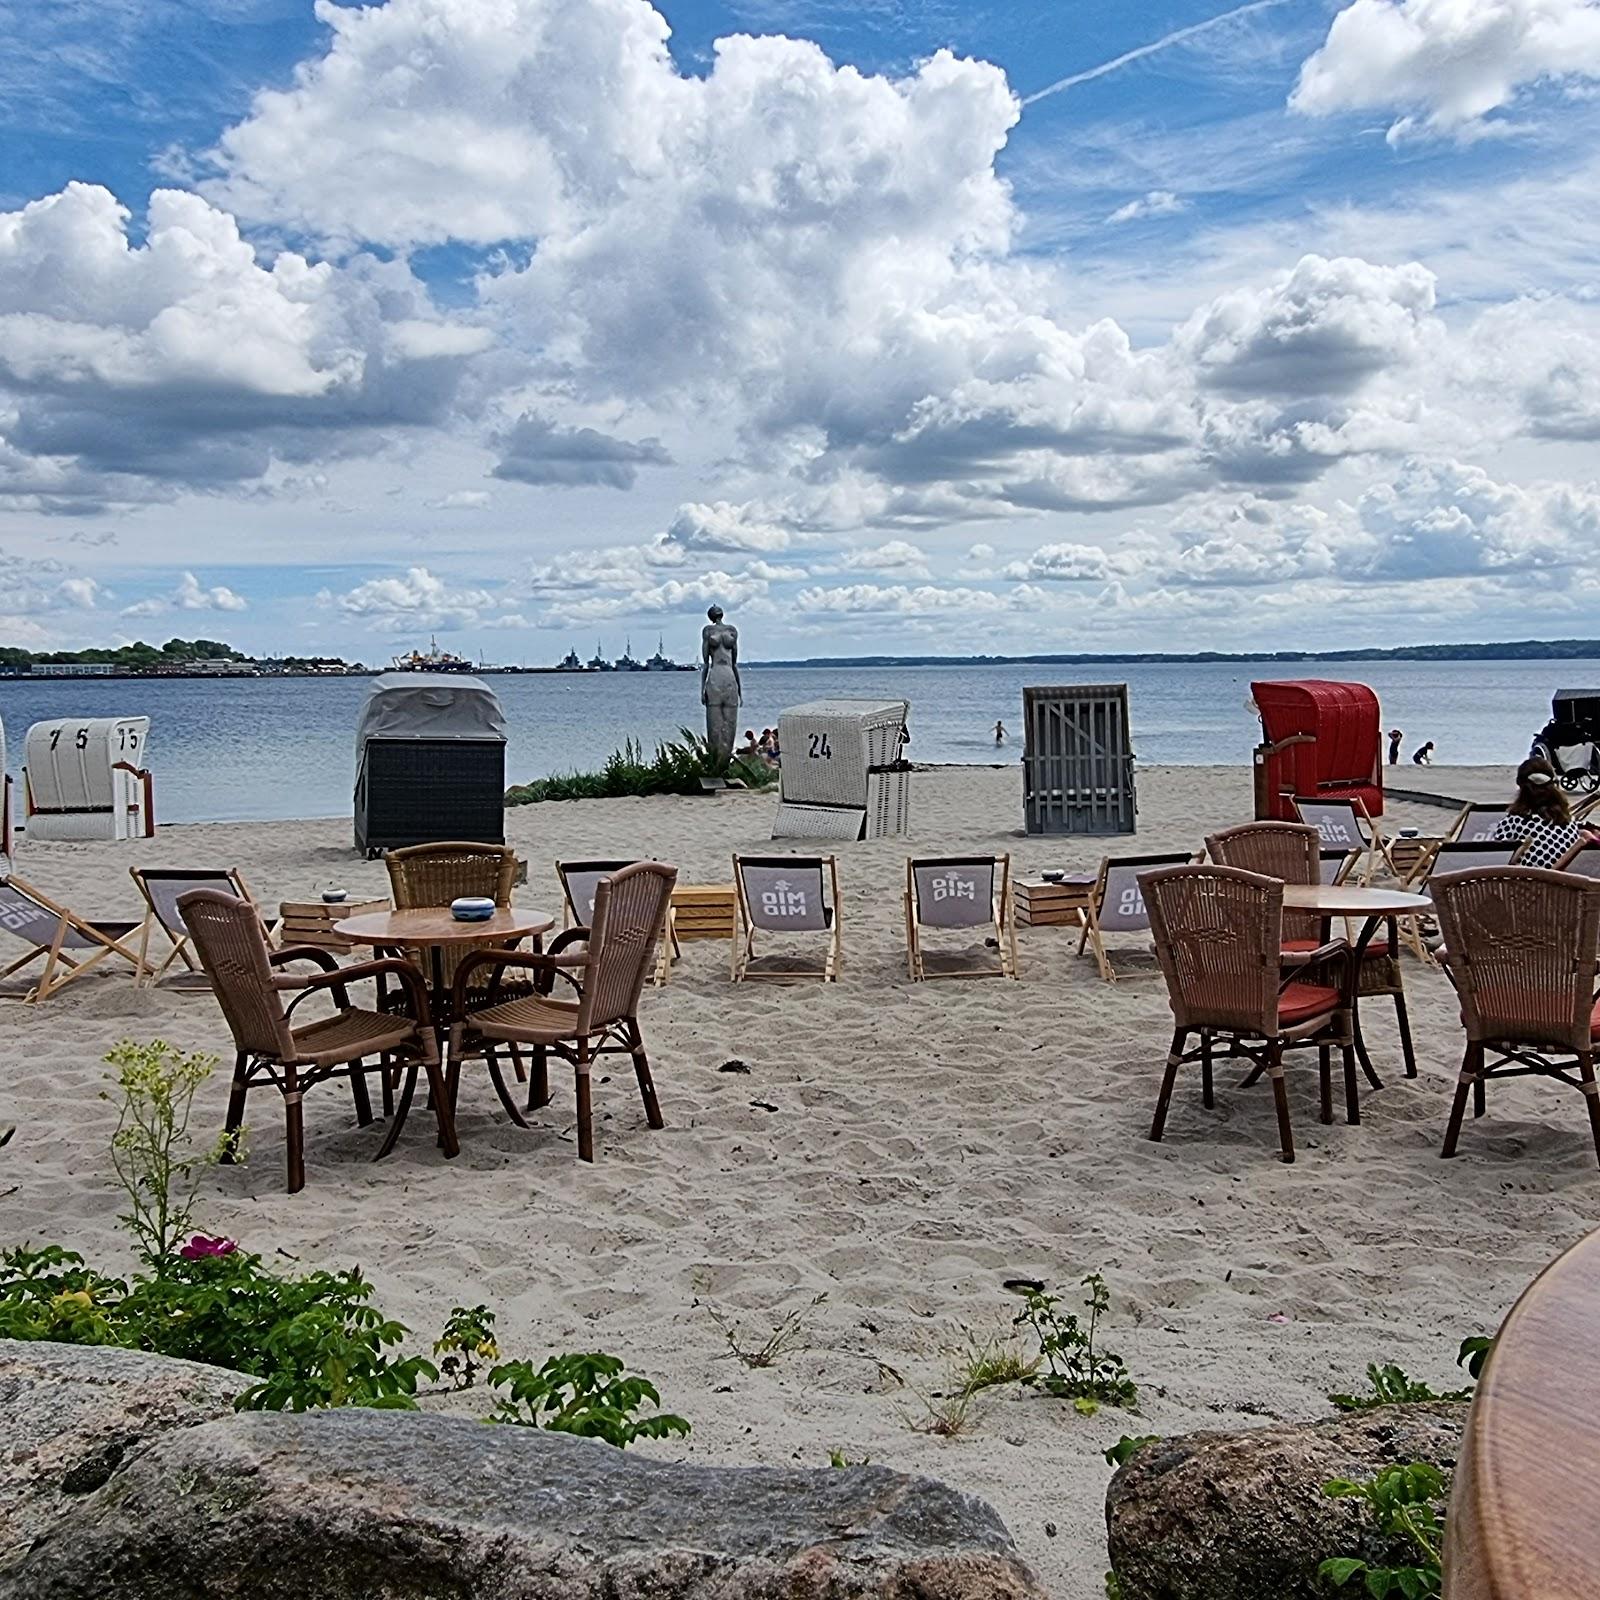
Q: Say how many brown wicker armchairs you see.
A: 6